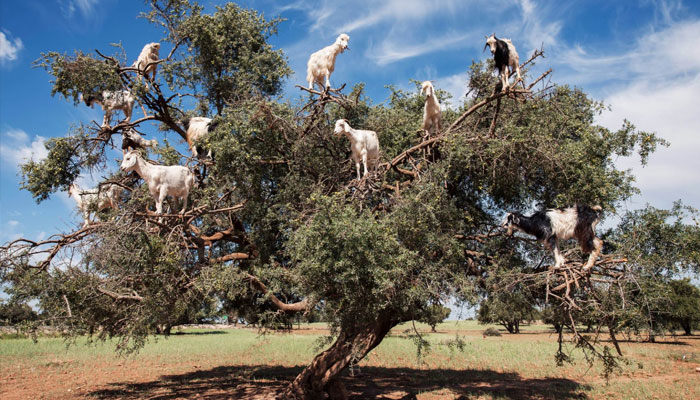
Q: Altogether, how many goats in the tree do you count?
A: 11